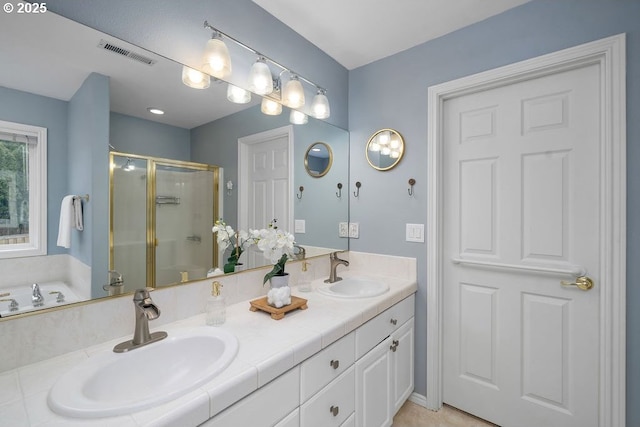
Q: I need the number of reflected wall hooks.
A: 2